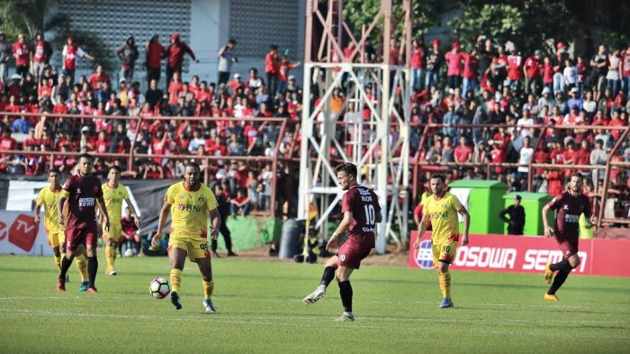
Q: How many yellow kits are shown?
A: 4